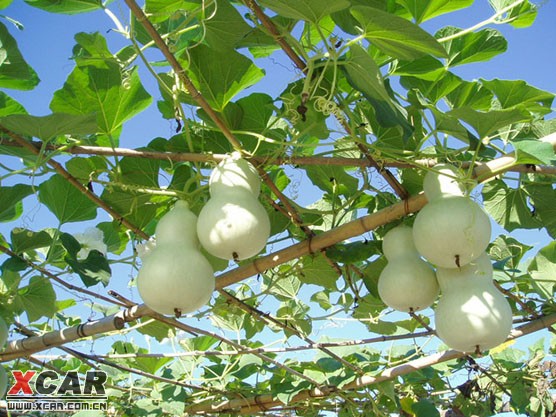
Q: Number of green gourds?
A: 5